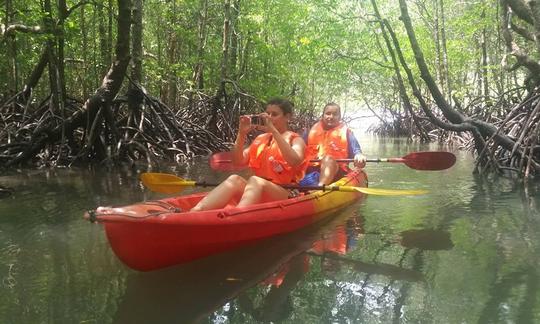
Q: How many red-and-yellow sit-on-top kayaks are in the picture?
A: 1